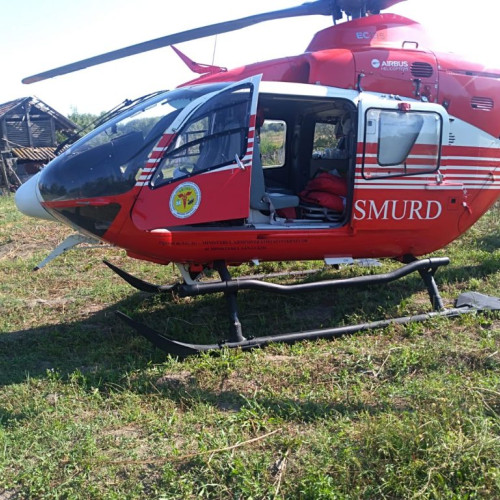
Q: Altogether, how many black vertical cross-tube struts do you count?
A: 2